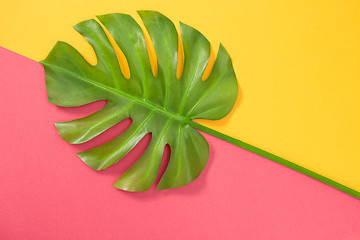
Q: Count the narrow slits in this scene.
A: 9